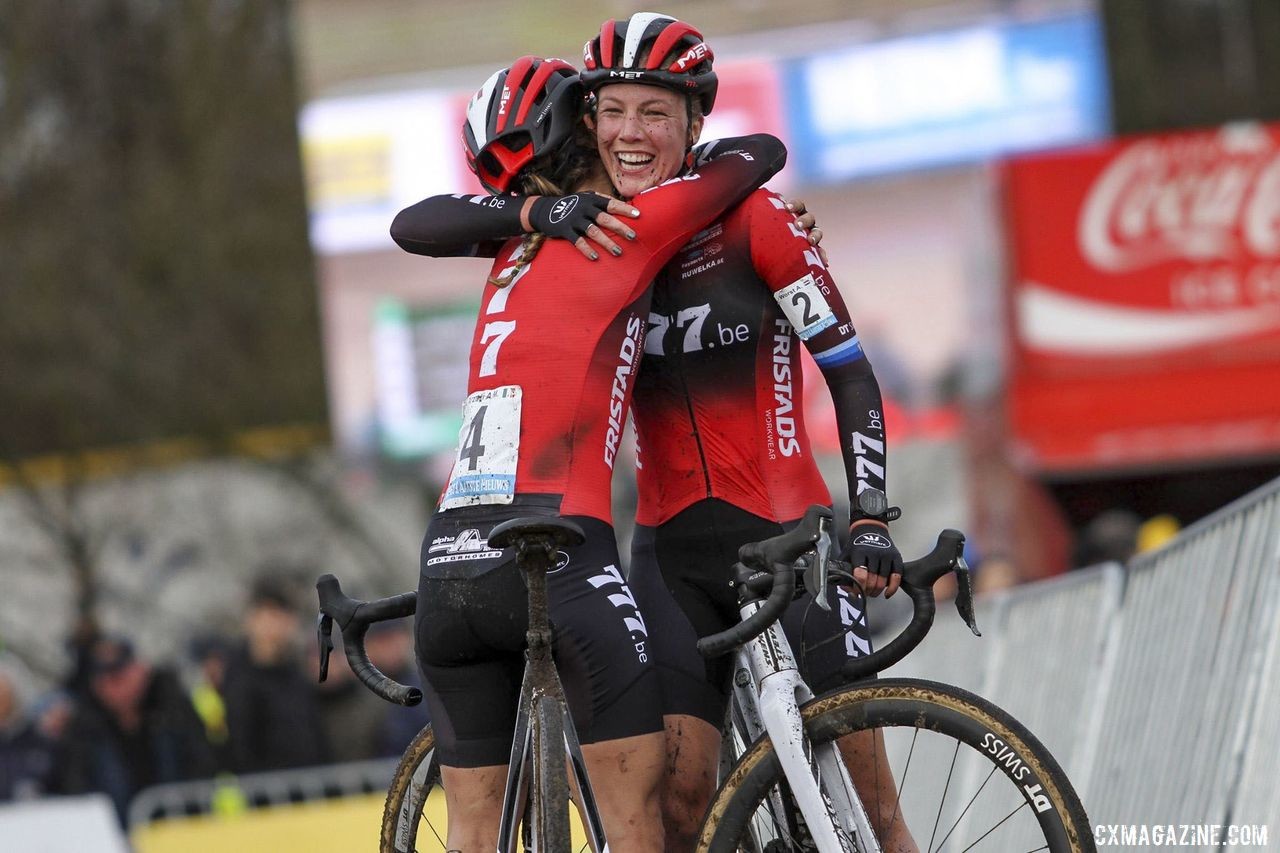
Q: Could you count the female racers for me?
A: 2